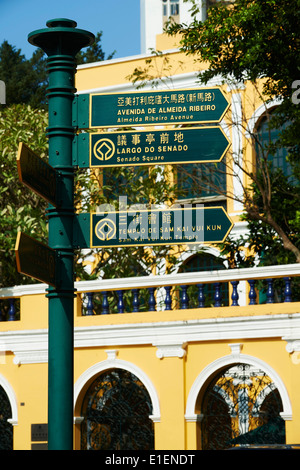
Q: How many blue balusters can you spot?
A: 15